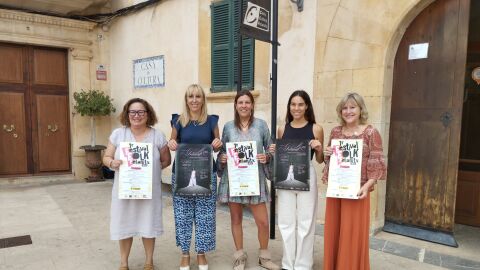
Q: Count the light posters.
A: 3